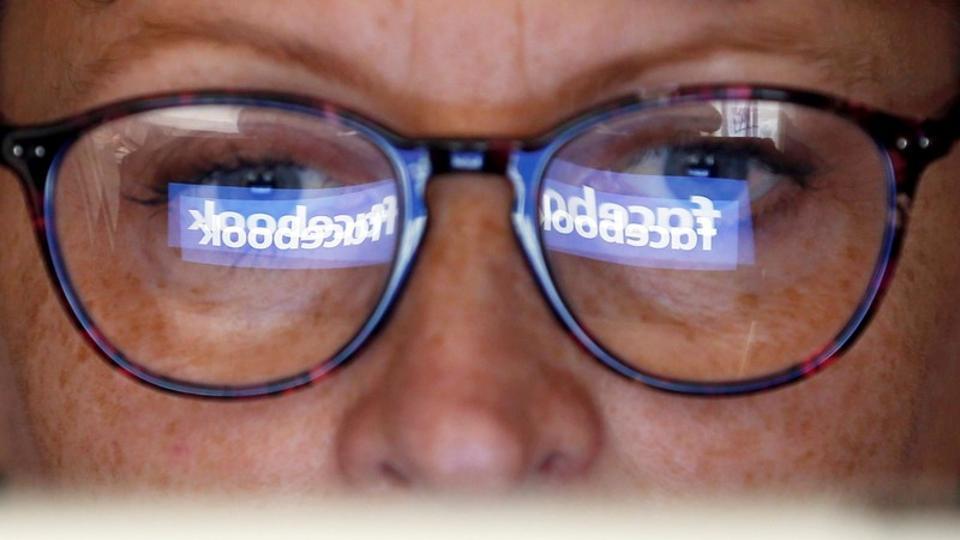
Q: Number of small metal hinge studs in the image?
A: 4